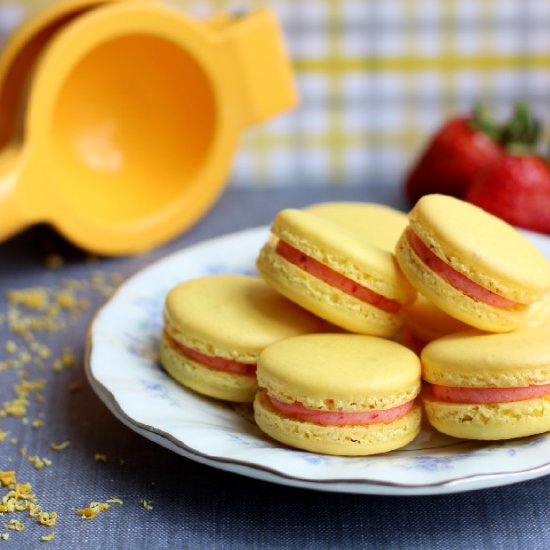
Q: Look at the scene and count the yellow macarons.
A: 7